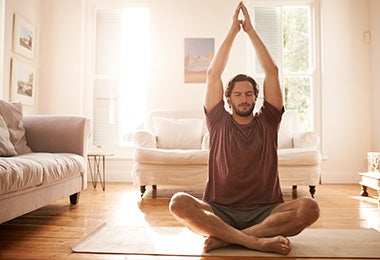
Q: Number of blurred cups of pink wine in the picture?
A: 0